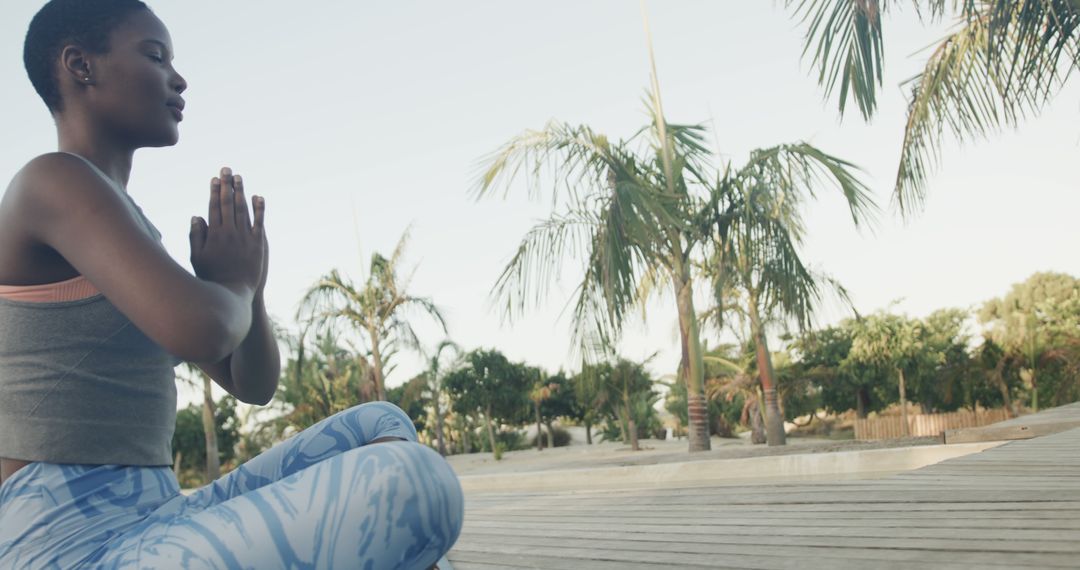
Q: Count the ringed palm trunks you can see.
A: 2